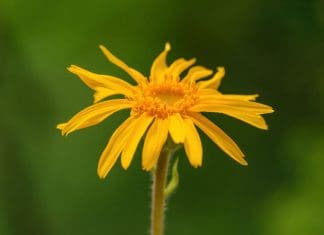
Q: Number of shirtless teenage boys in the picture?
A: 0